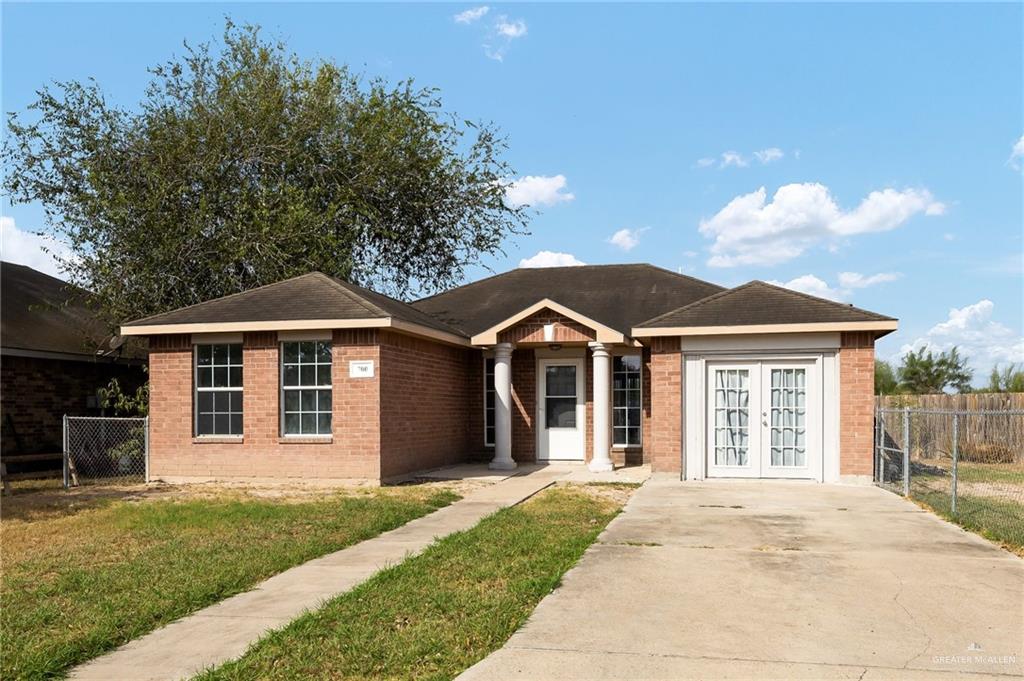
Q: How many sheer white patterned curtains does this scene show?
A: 2